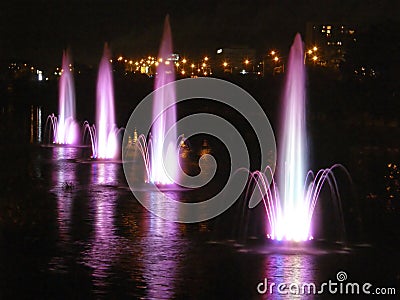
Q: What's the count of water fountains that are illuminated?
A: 4